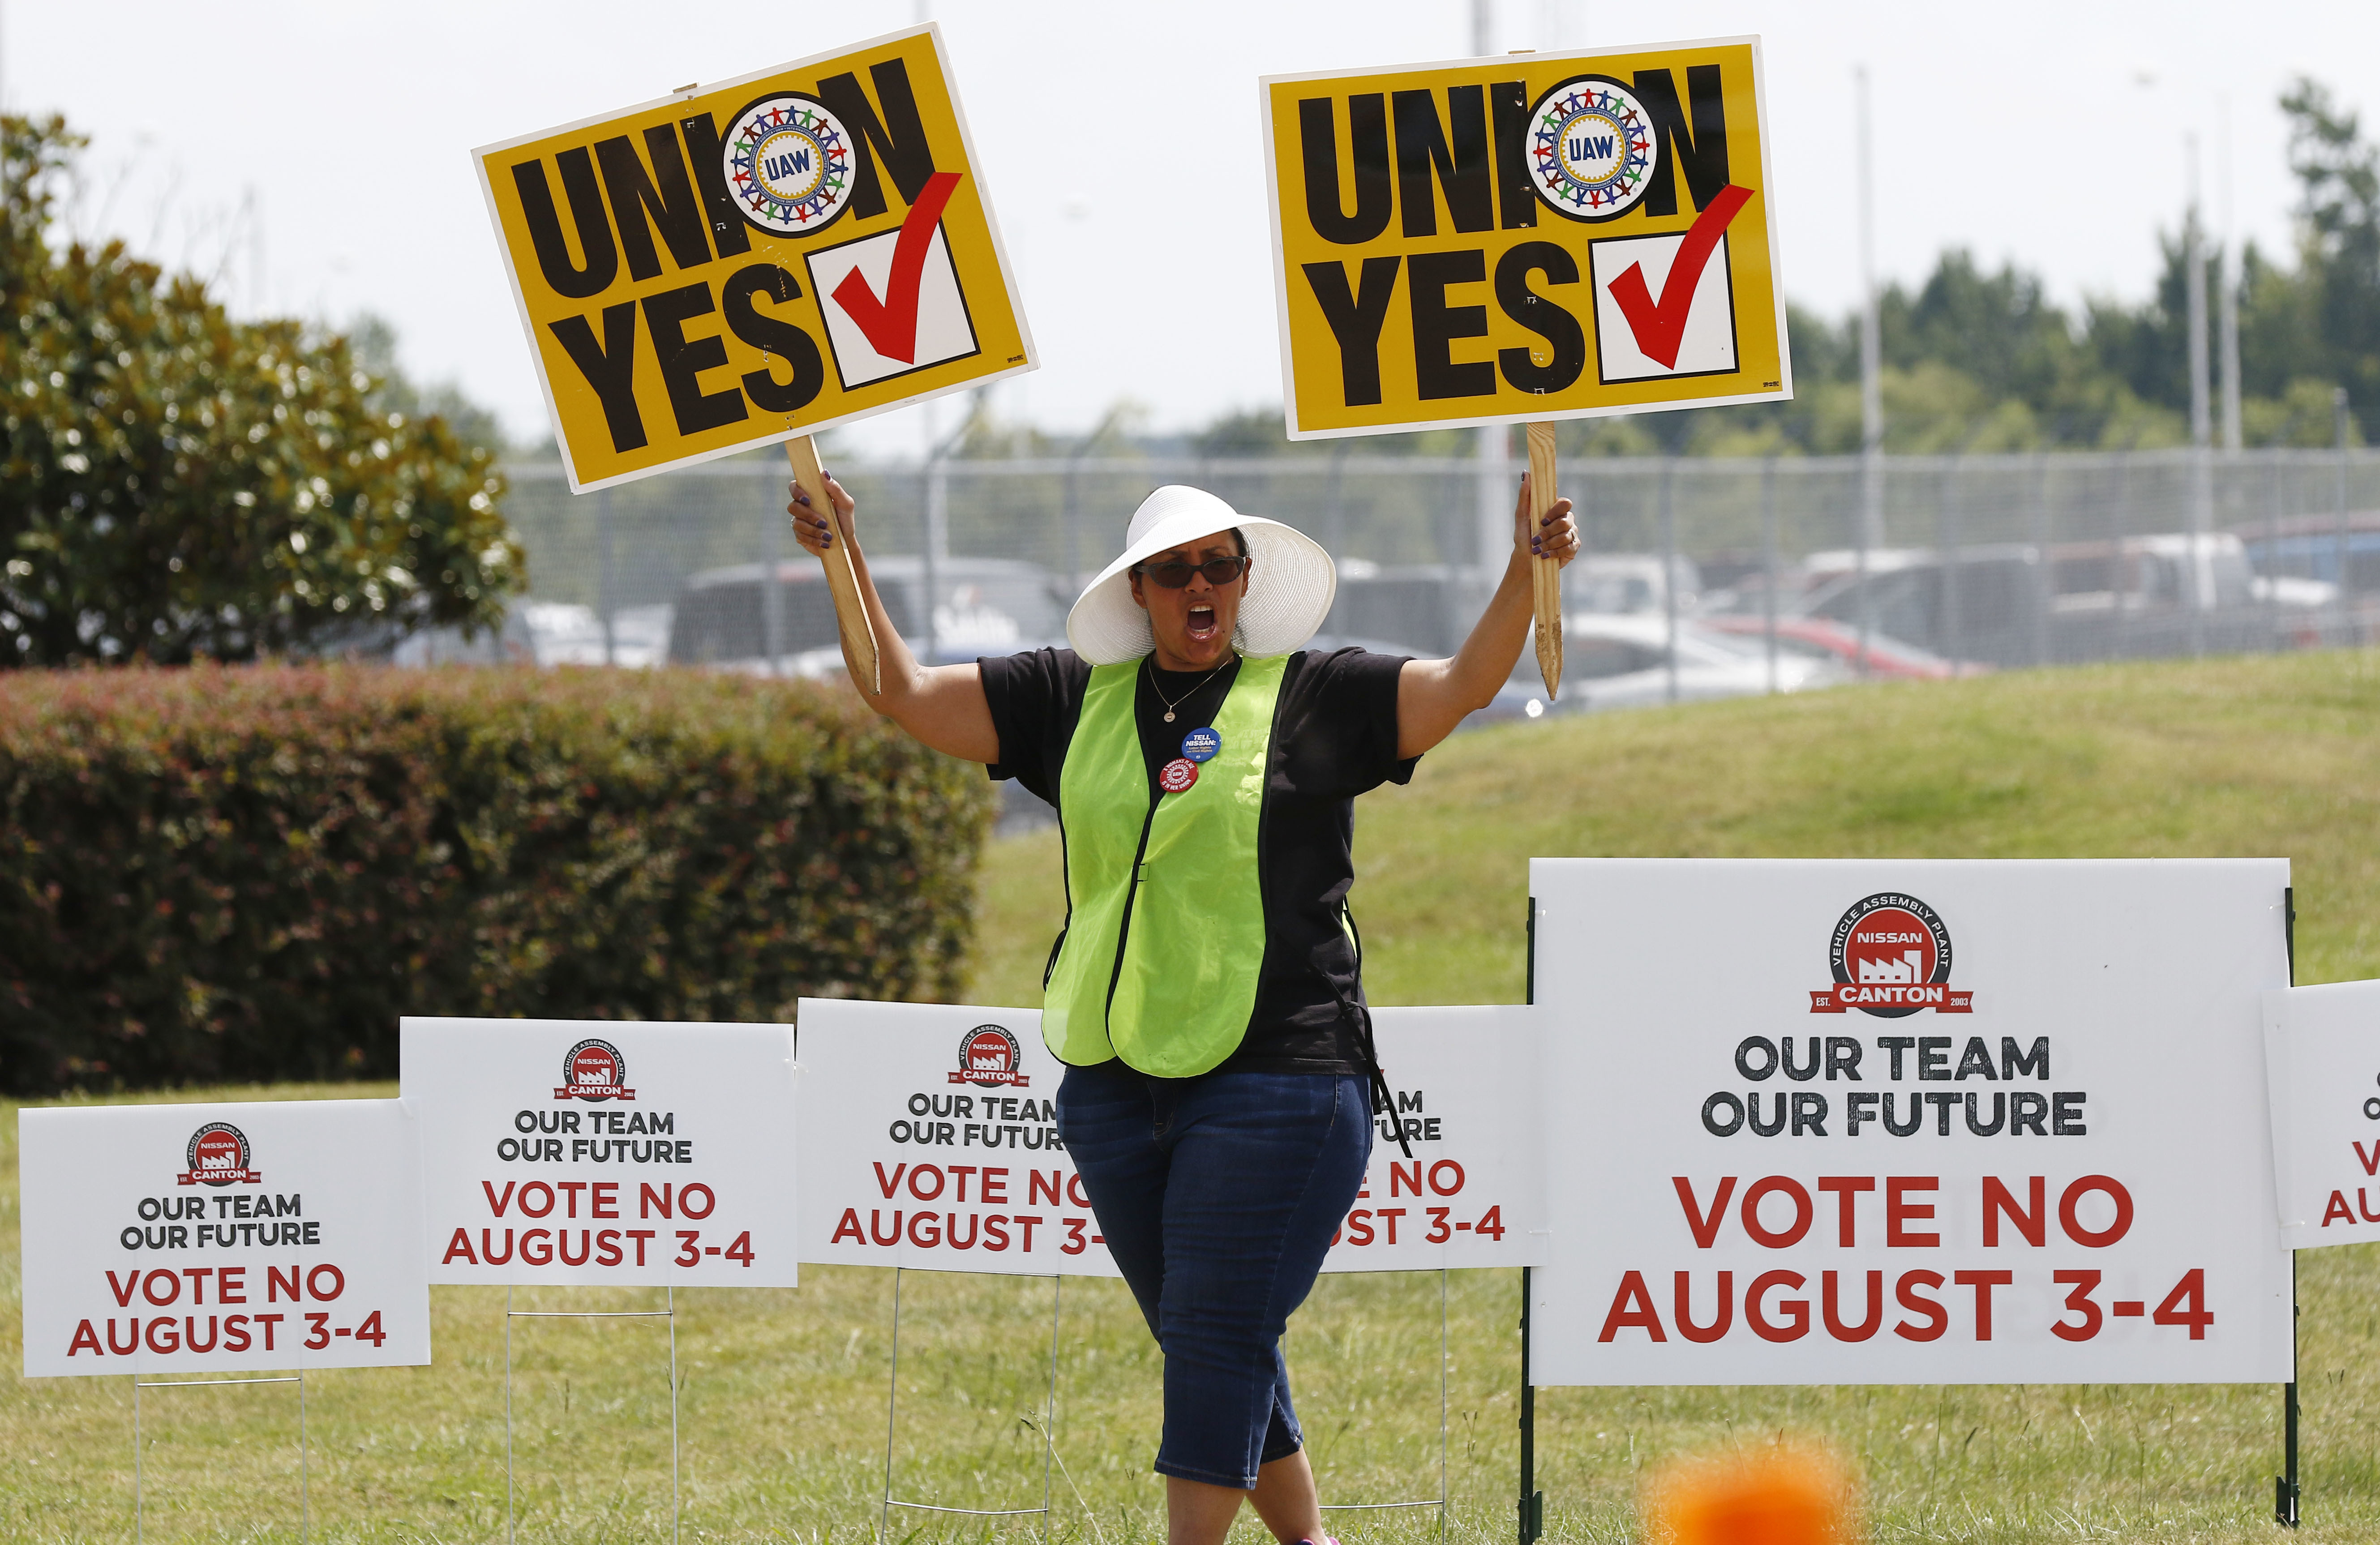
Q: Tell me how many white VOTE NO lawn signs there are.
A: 6